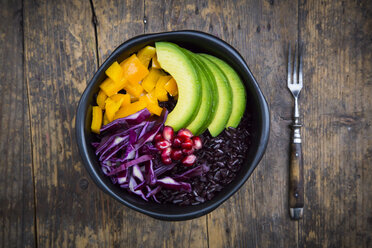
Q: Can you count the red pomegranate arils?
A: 12